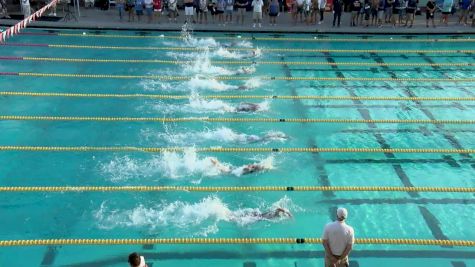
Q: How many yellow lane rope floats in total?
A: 9